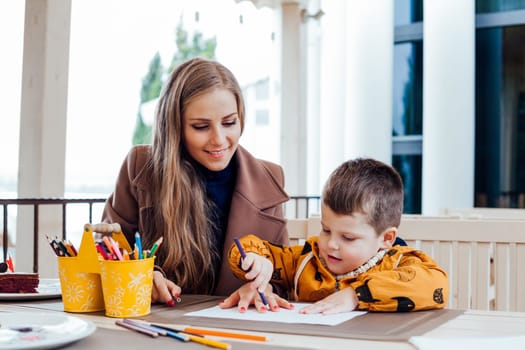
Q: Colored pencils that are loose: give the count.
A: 6